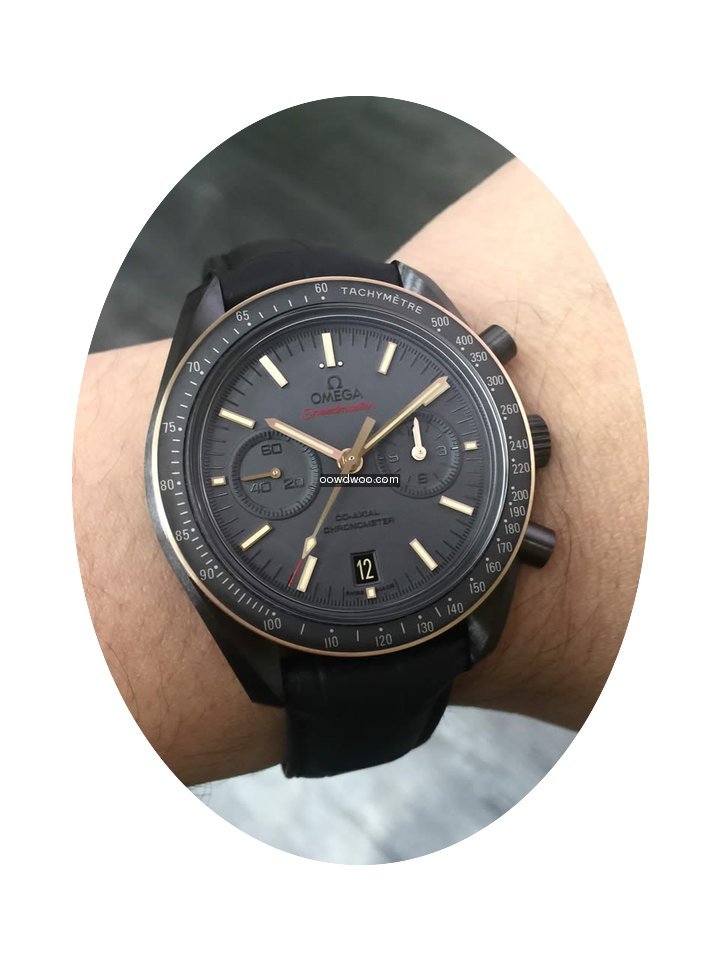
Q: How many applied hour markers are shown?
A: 12